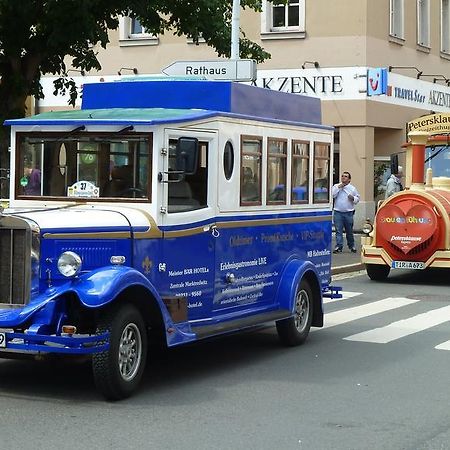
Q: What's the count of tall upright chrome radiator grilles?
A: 1